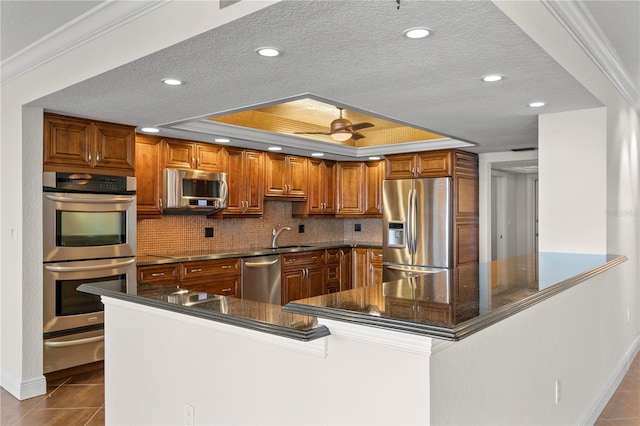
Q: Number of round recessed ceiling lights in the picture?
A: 10